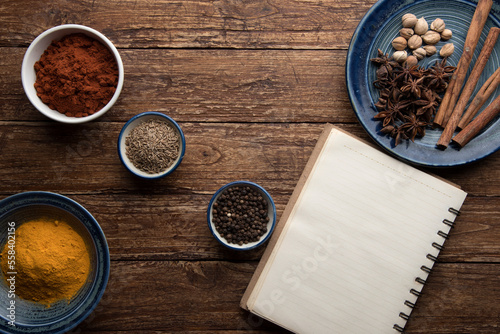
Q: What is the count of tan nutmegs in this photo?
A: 13